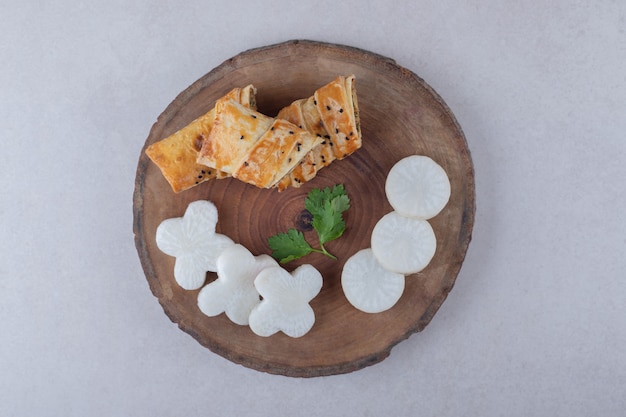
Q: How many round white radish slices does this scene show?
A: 3